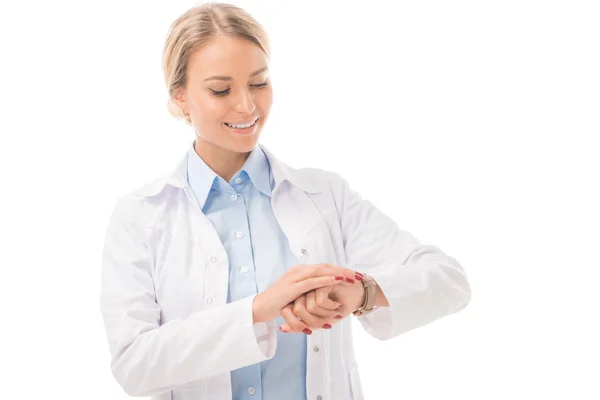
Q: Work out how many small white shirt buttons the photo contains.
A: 5